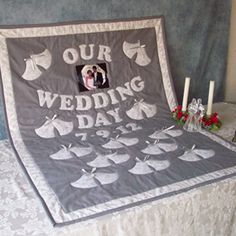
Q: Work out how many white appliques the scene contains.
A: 12